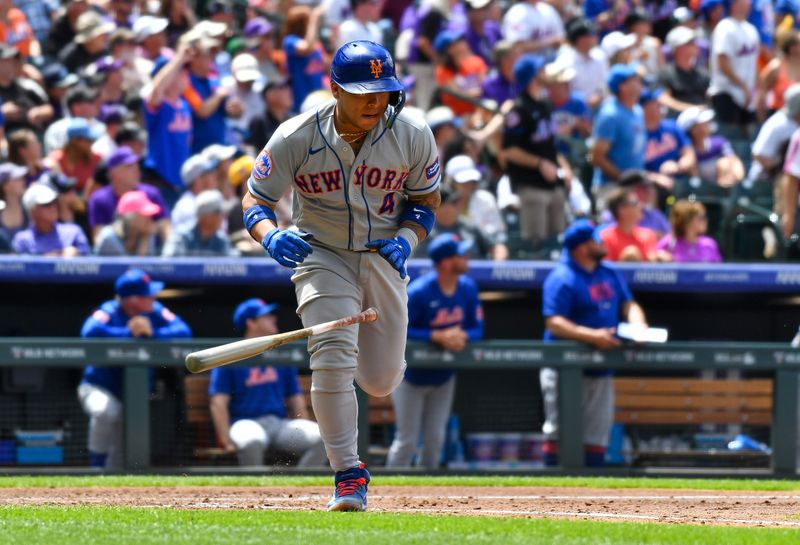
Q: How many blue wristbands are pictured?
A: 2